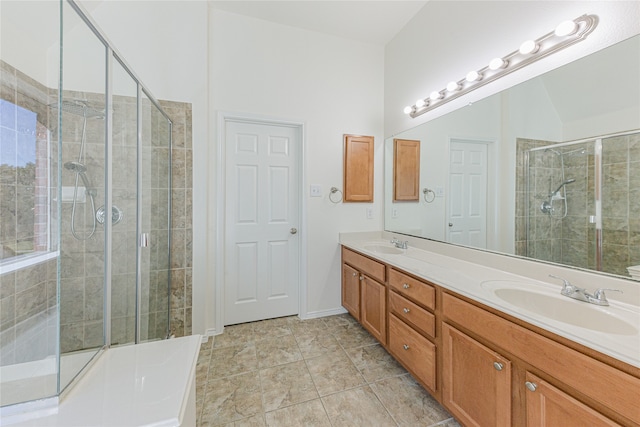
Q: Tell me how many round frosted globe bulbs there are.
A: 8